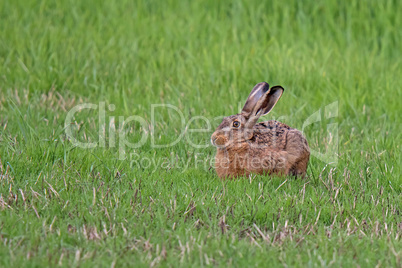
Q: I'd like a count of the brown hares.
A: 1